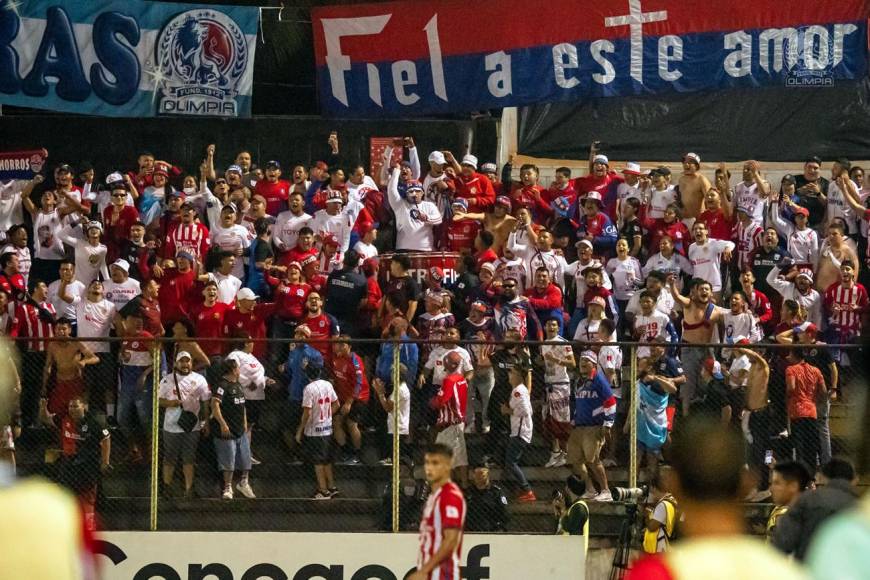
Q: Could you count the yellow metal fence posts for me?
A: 3